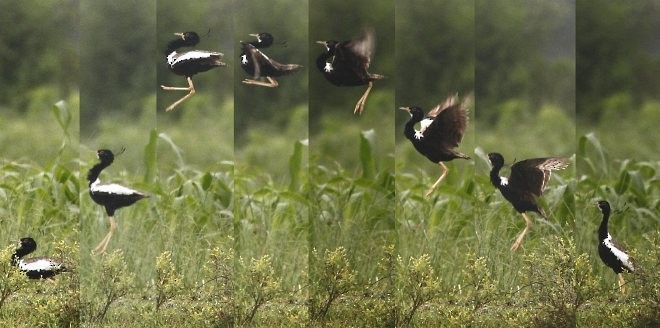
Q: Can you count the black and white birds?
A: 8